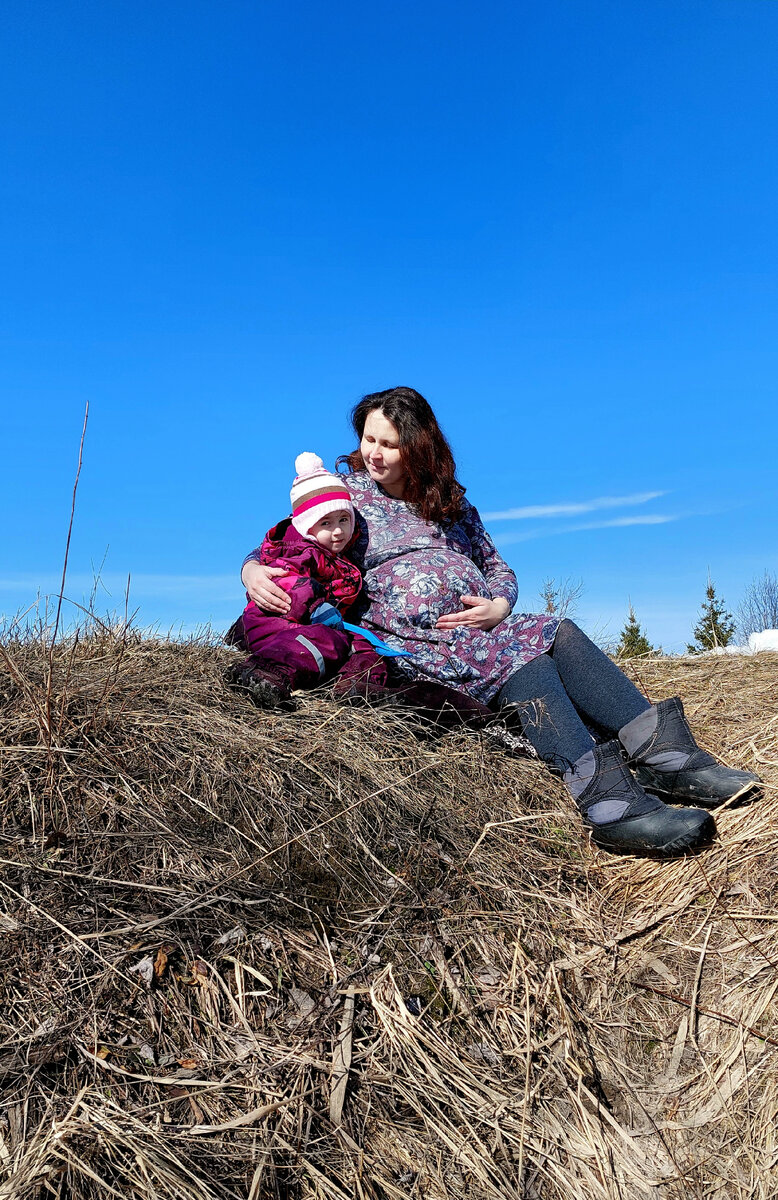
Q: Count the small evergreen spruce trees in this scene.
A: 2